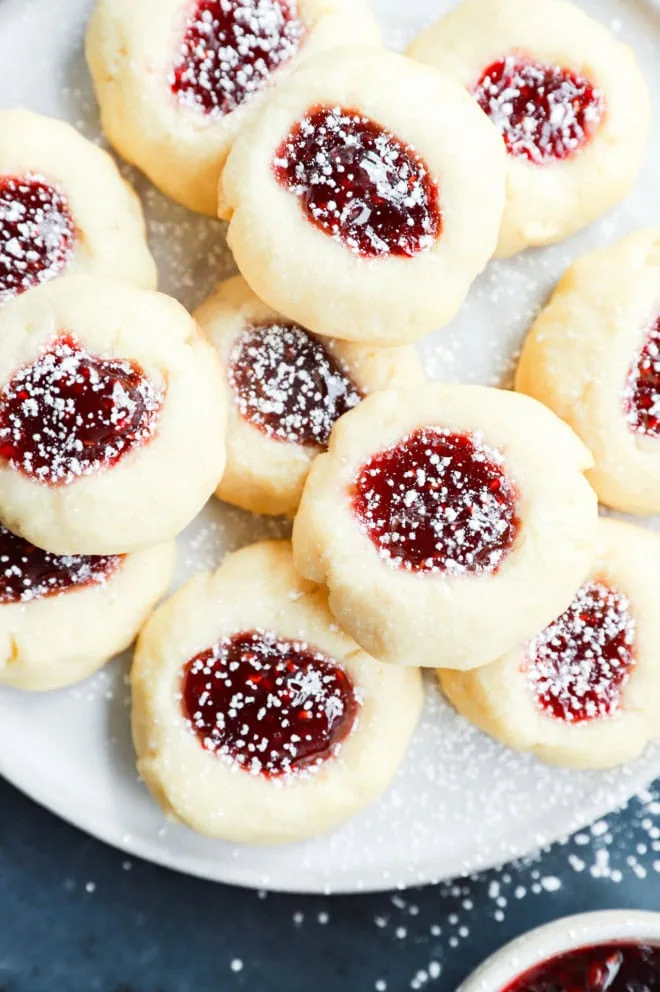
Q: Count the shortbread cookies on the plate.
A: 11